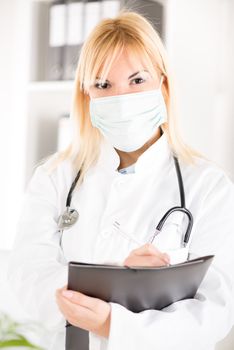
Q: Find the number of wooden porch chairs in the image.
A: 0